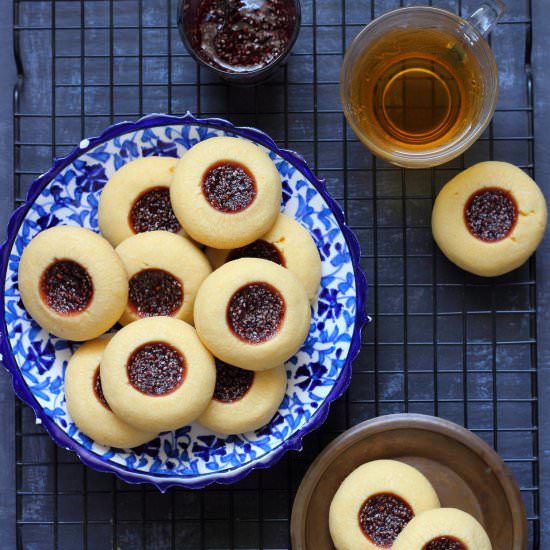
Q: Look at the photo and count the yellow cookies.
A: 12